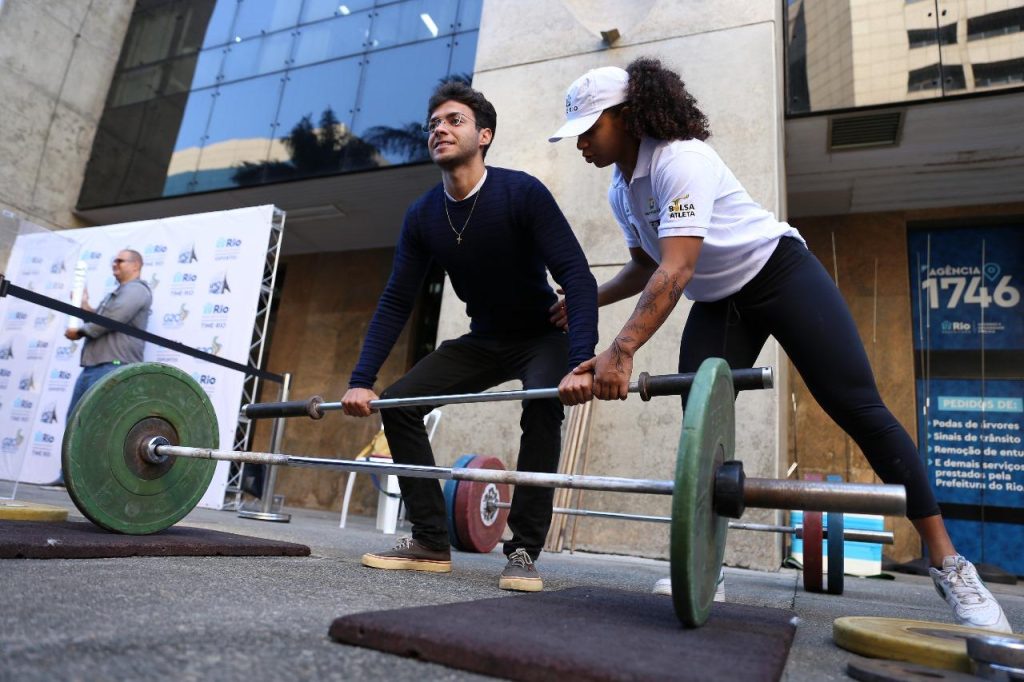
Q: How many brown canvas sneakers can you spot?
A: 2